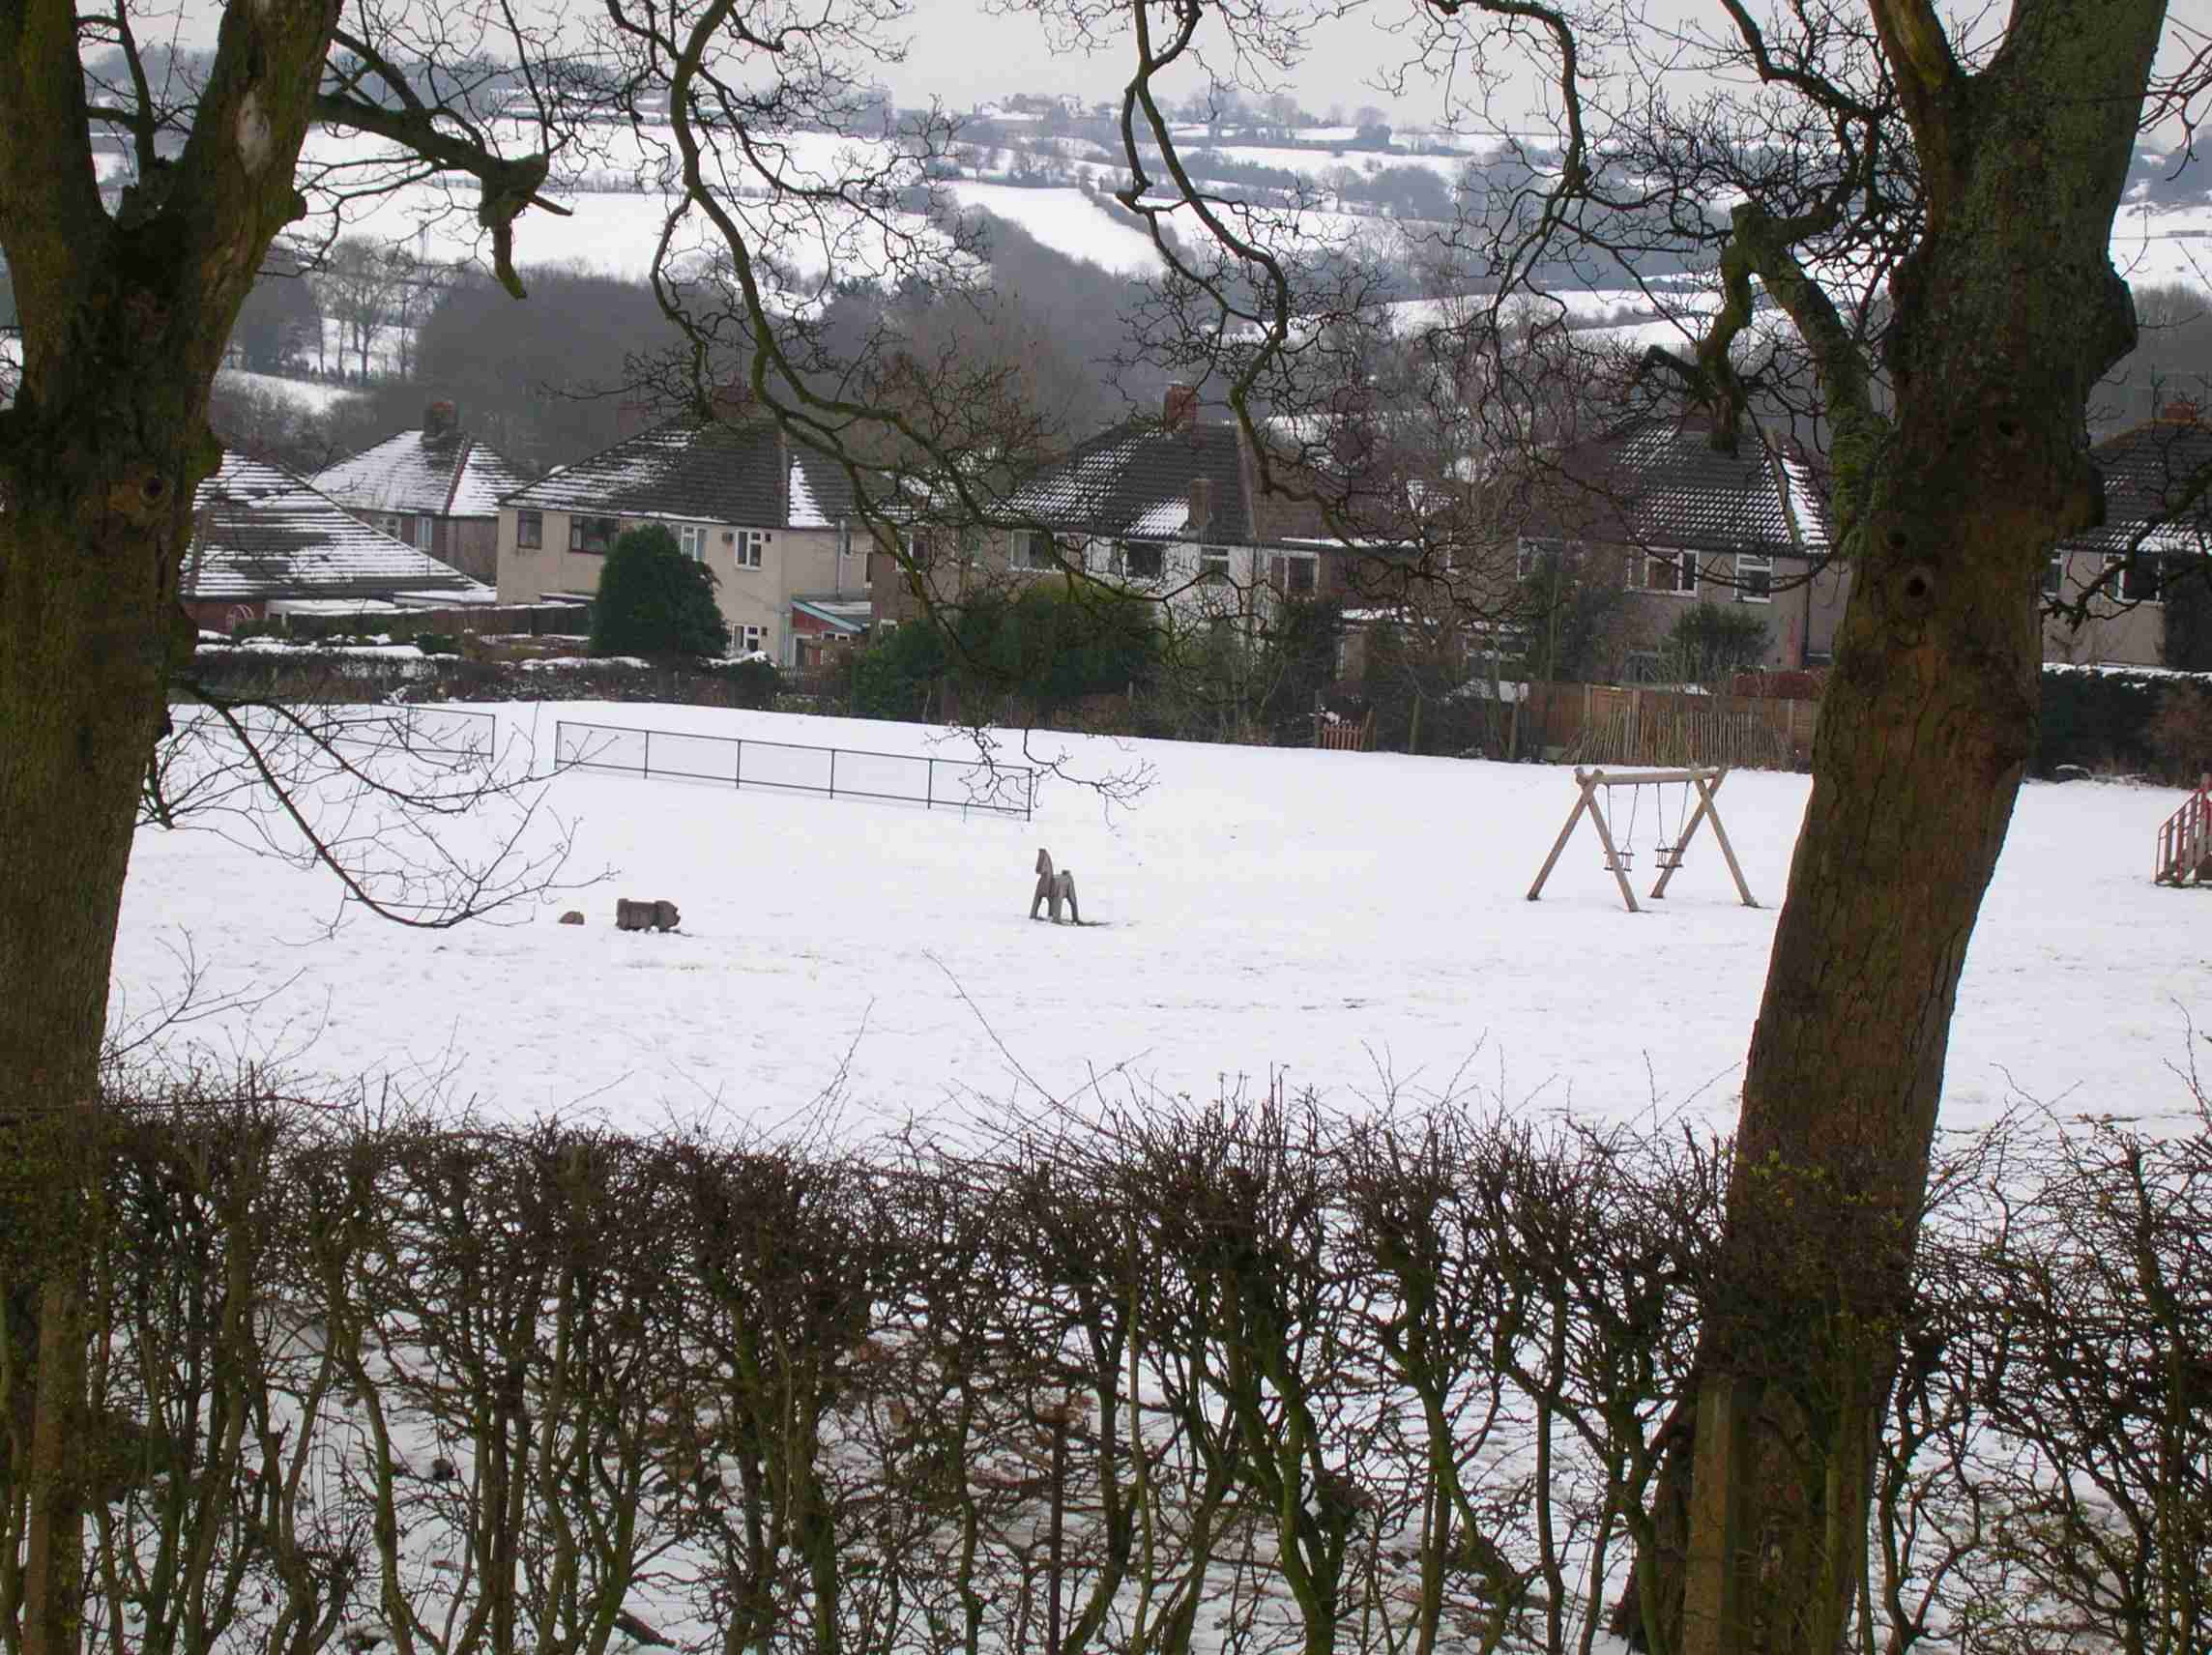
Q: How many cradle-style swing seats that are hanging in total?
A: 2